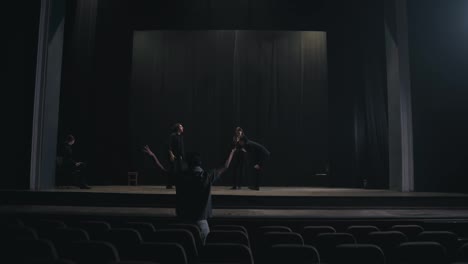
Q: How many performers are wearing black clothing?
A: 4